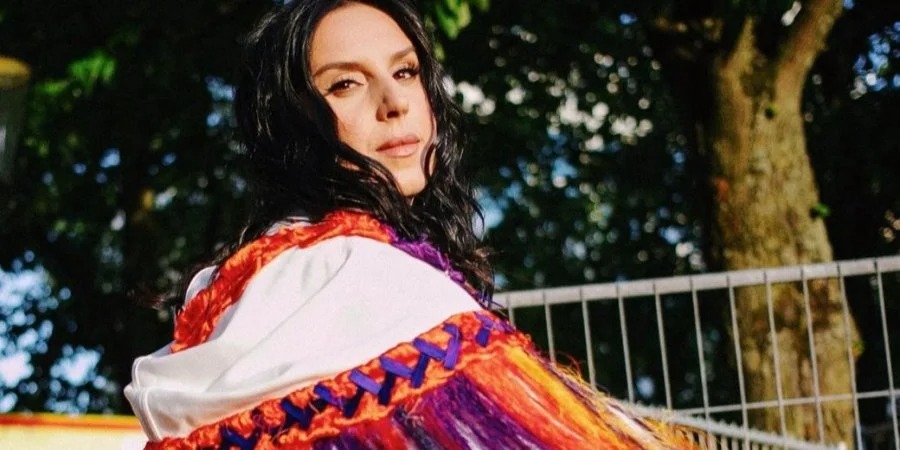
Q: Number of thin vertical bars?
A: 11